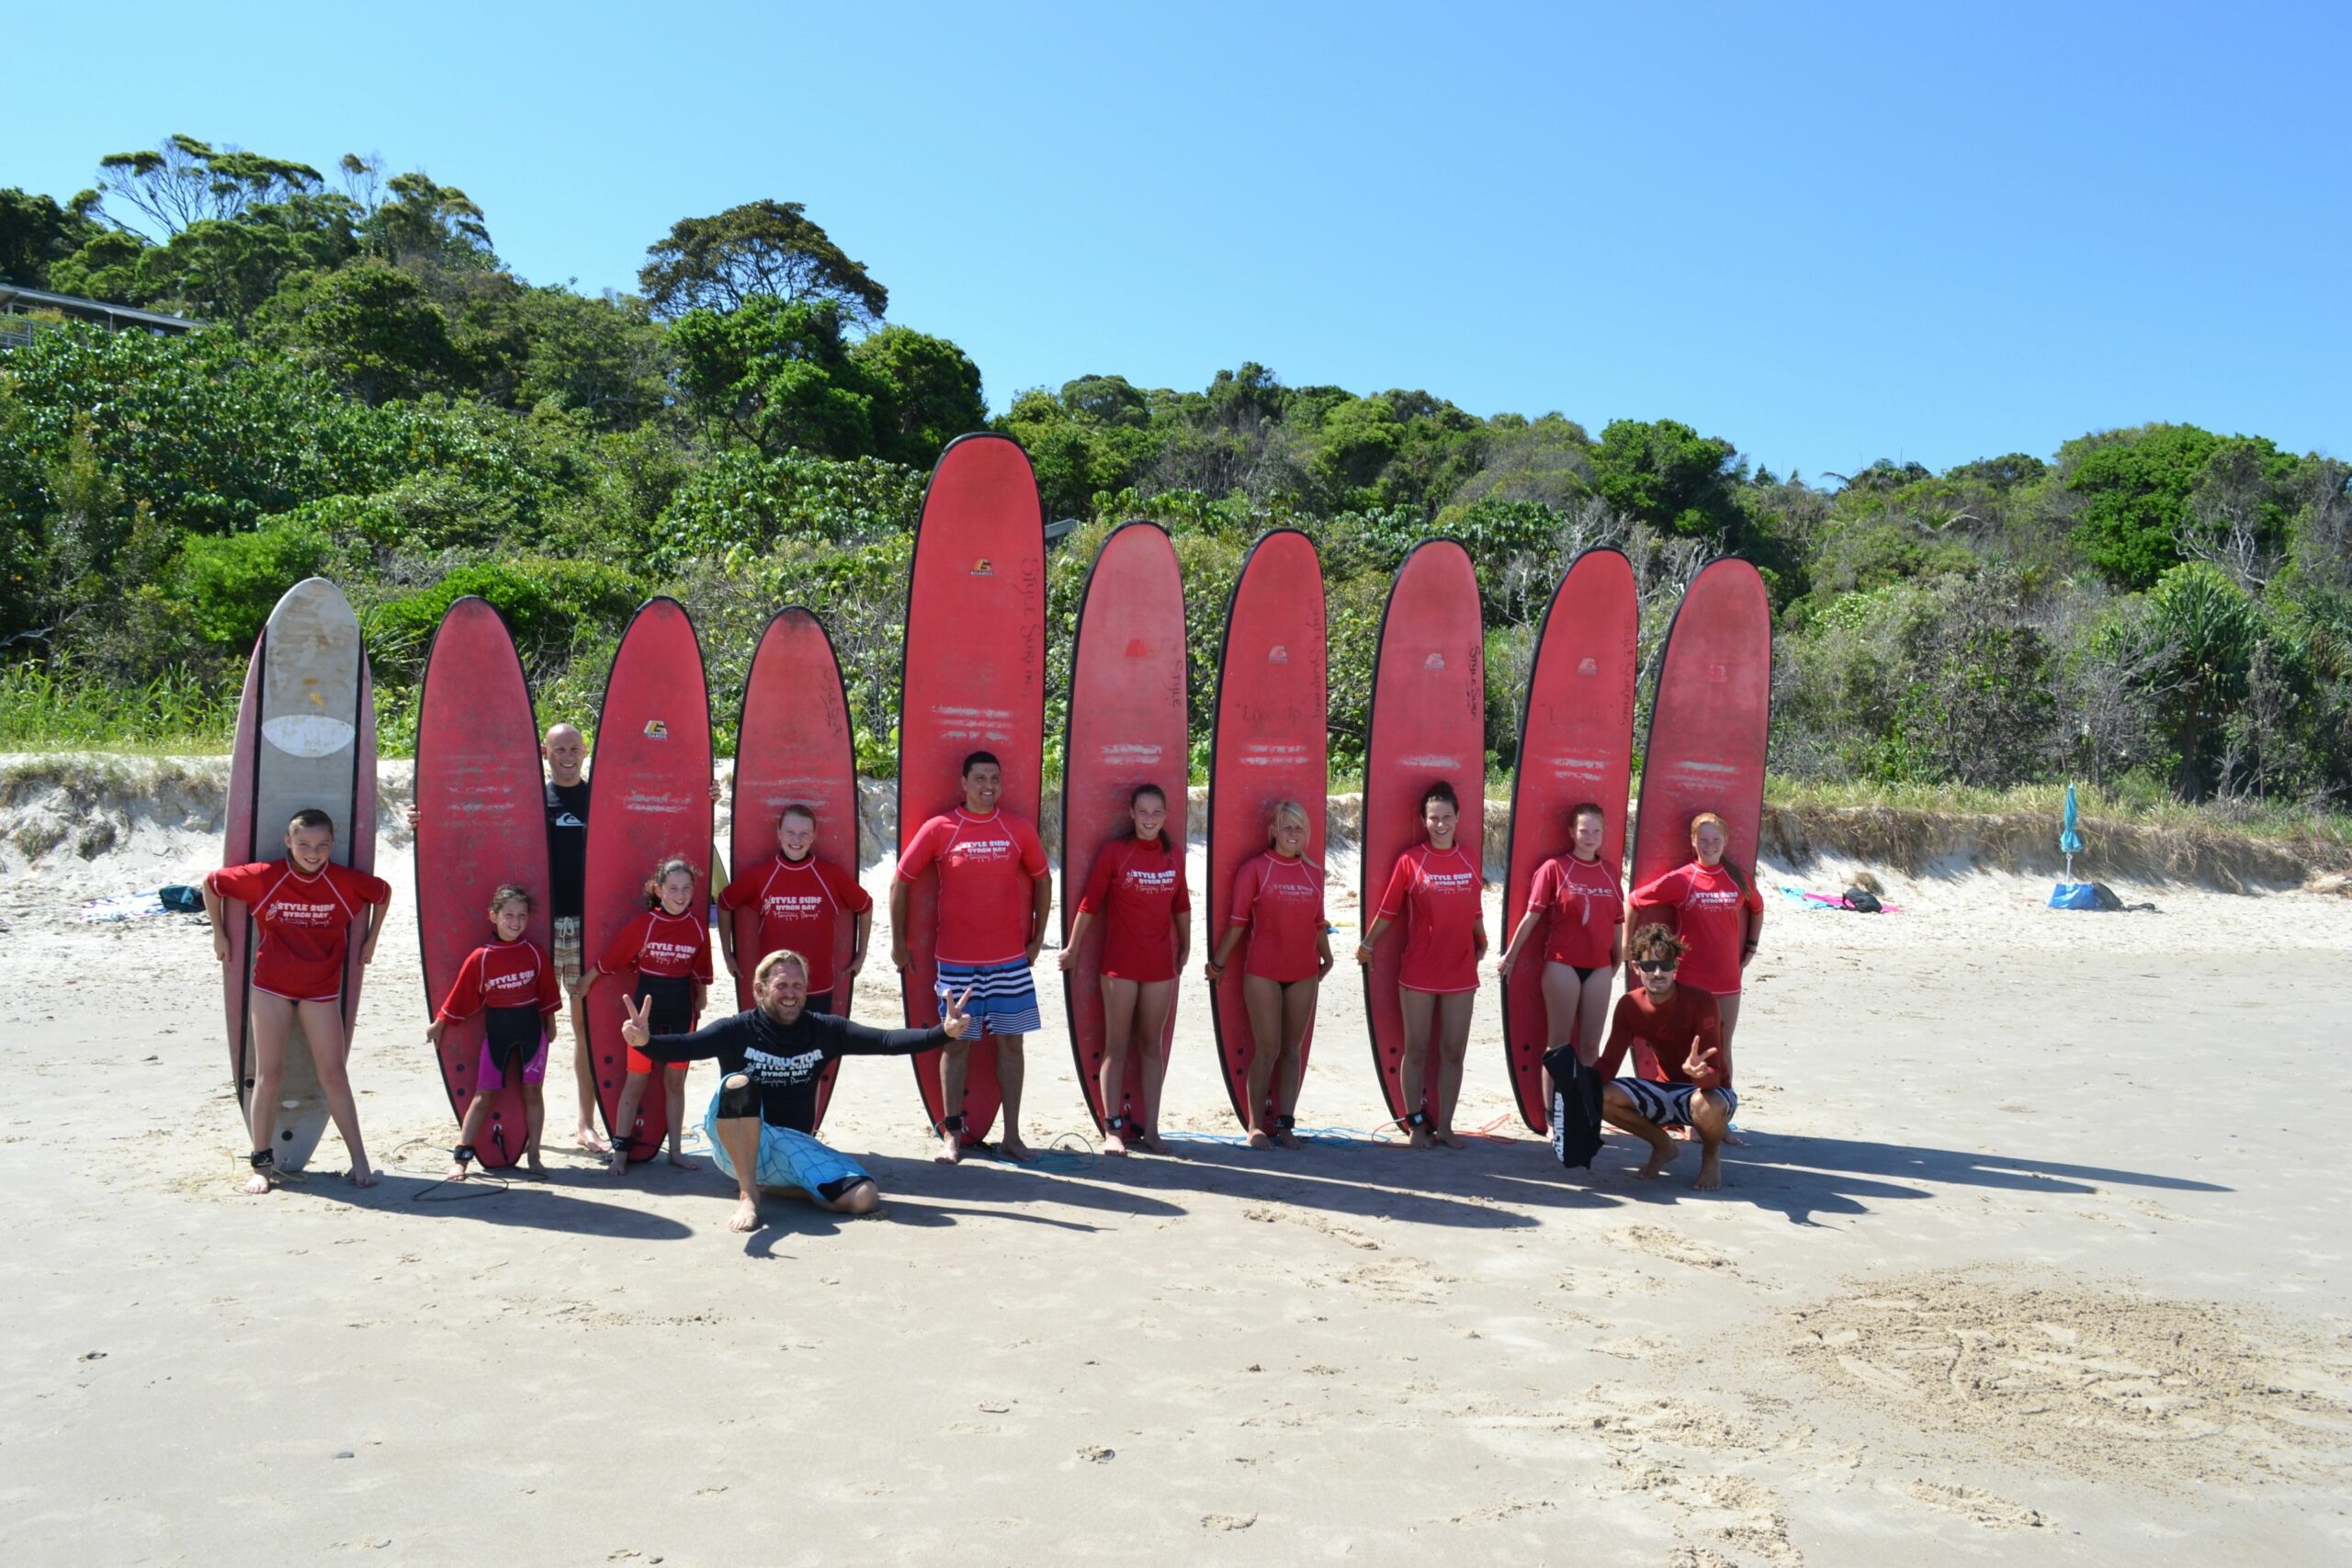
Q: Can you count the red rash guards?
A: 11